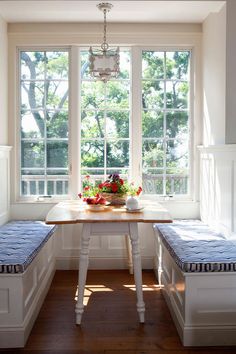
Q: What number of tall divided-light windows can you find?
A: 3